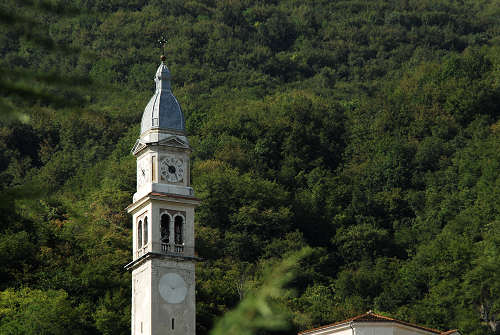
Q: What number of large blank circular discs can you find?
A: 1